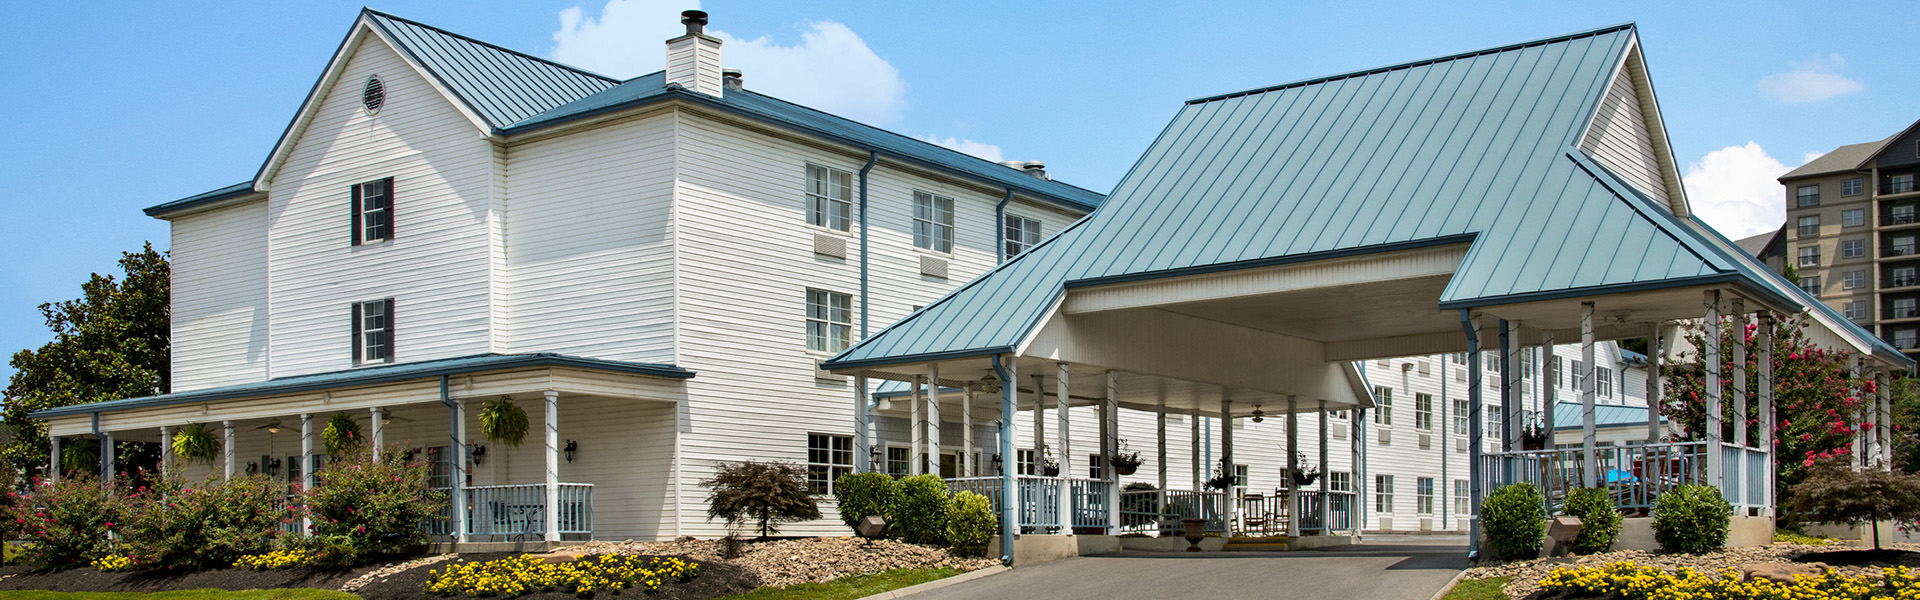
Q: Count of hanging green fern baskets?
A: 4